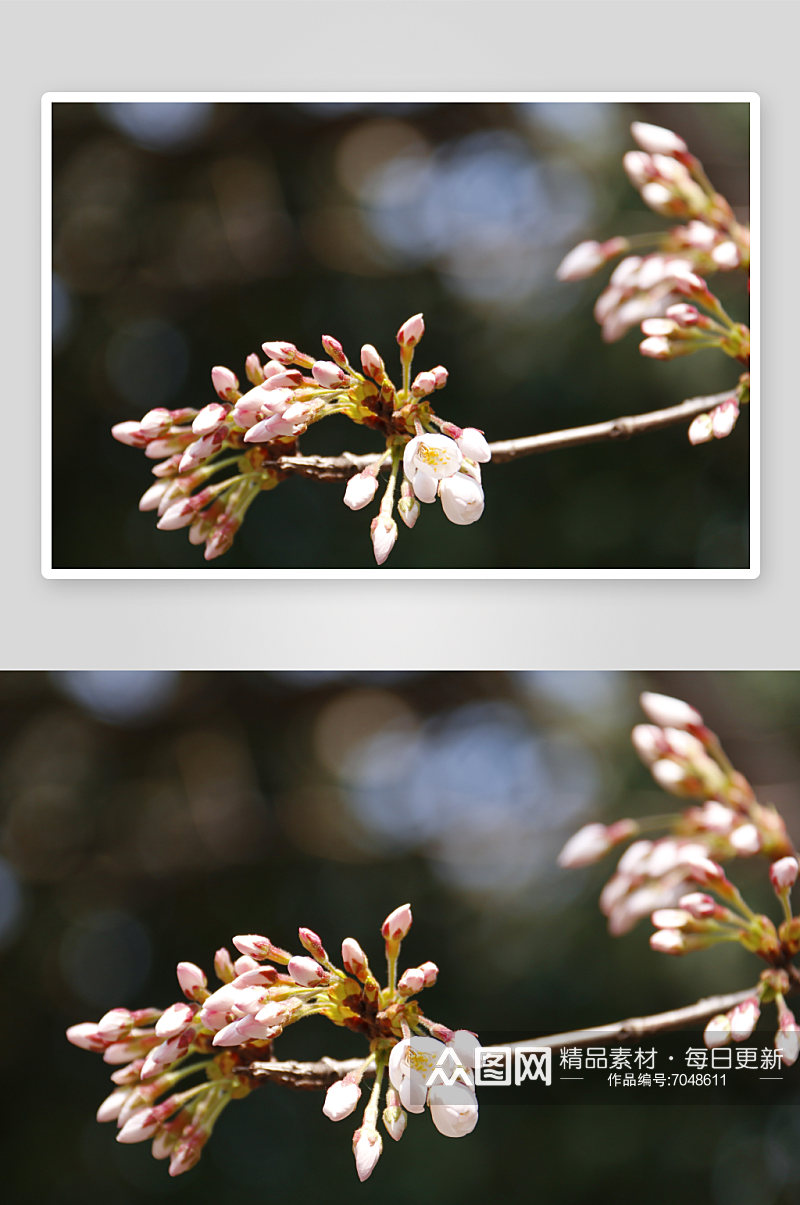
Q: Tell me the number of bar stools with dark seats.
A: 0